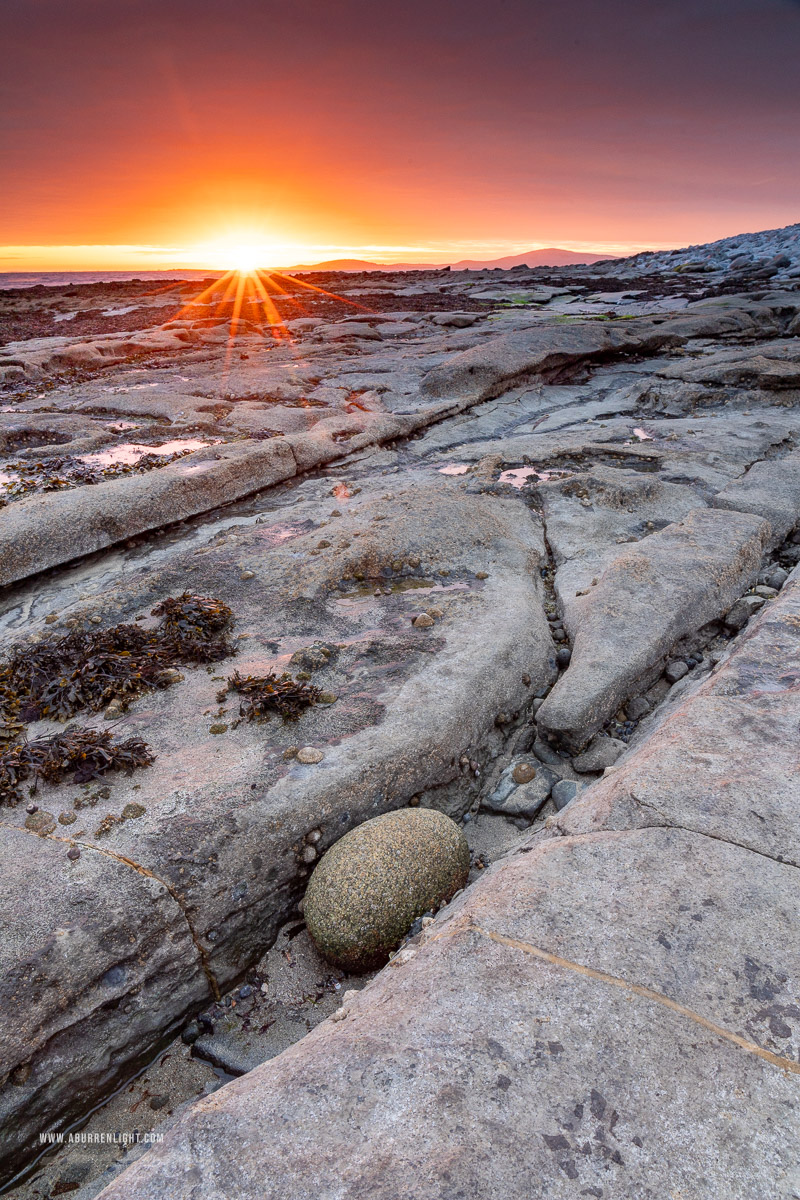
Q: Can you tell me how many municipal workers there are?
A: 0